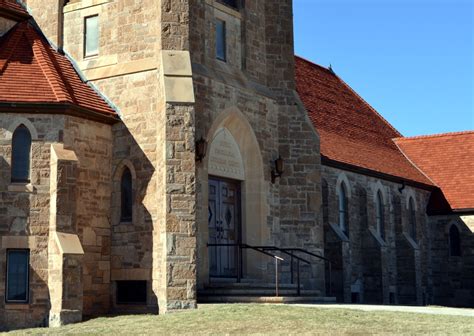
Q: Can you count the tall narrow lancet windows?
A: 6